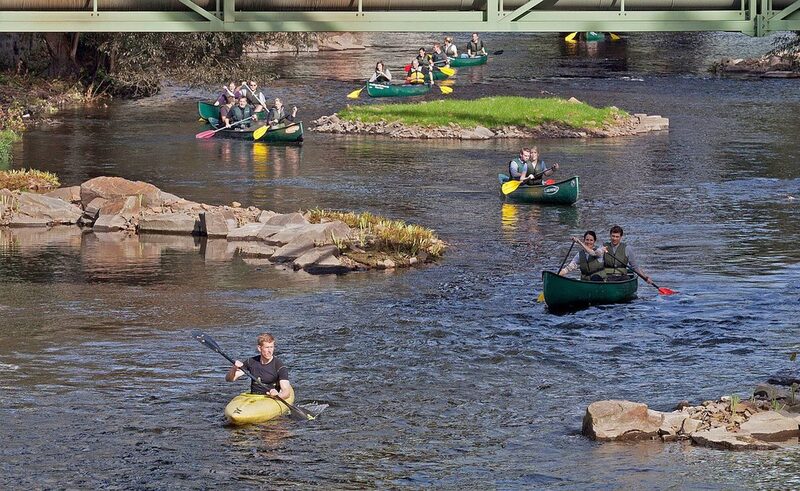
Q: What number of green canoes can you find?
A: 8